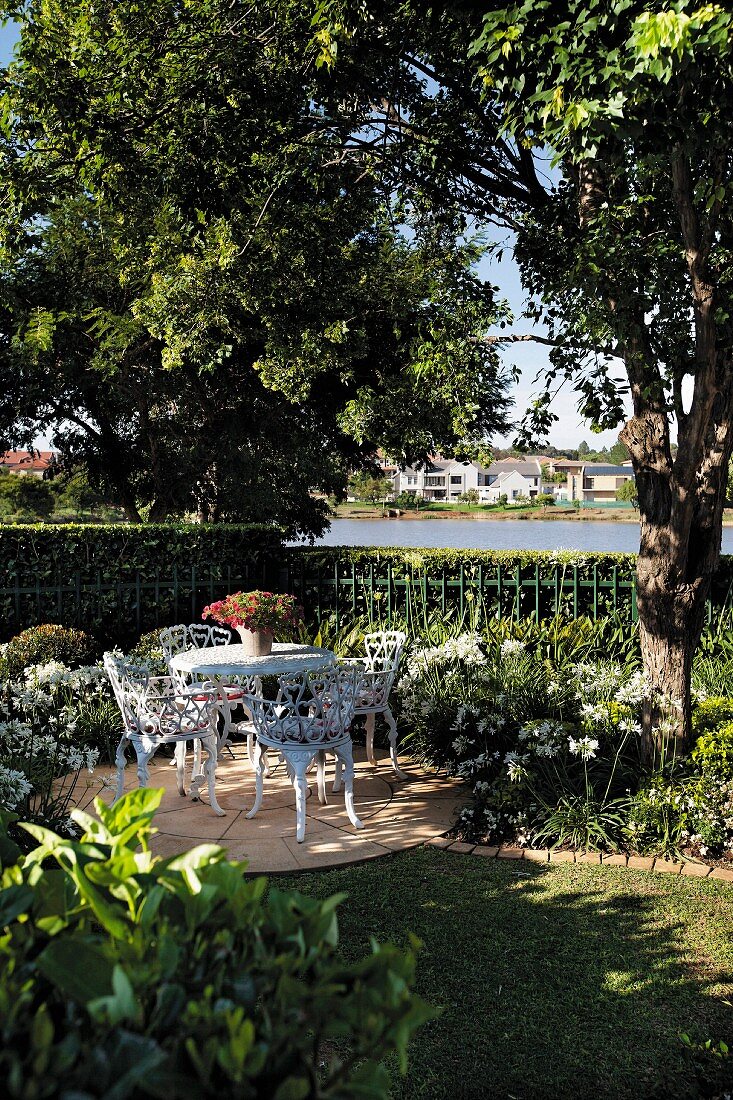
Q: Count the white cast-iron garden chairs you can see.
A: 4